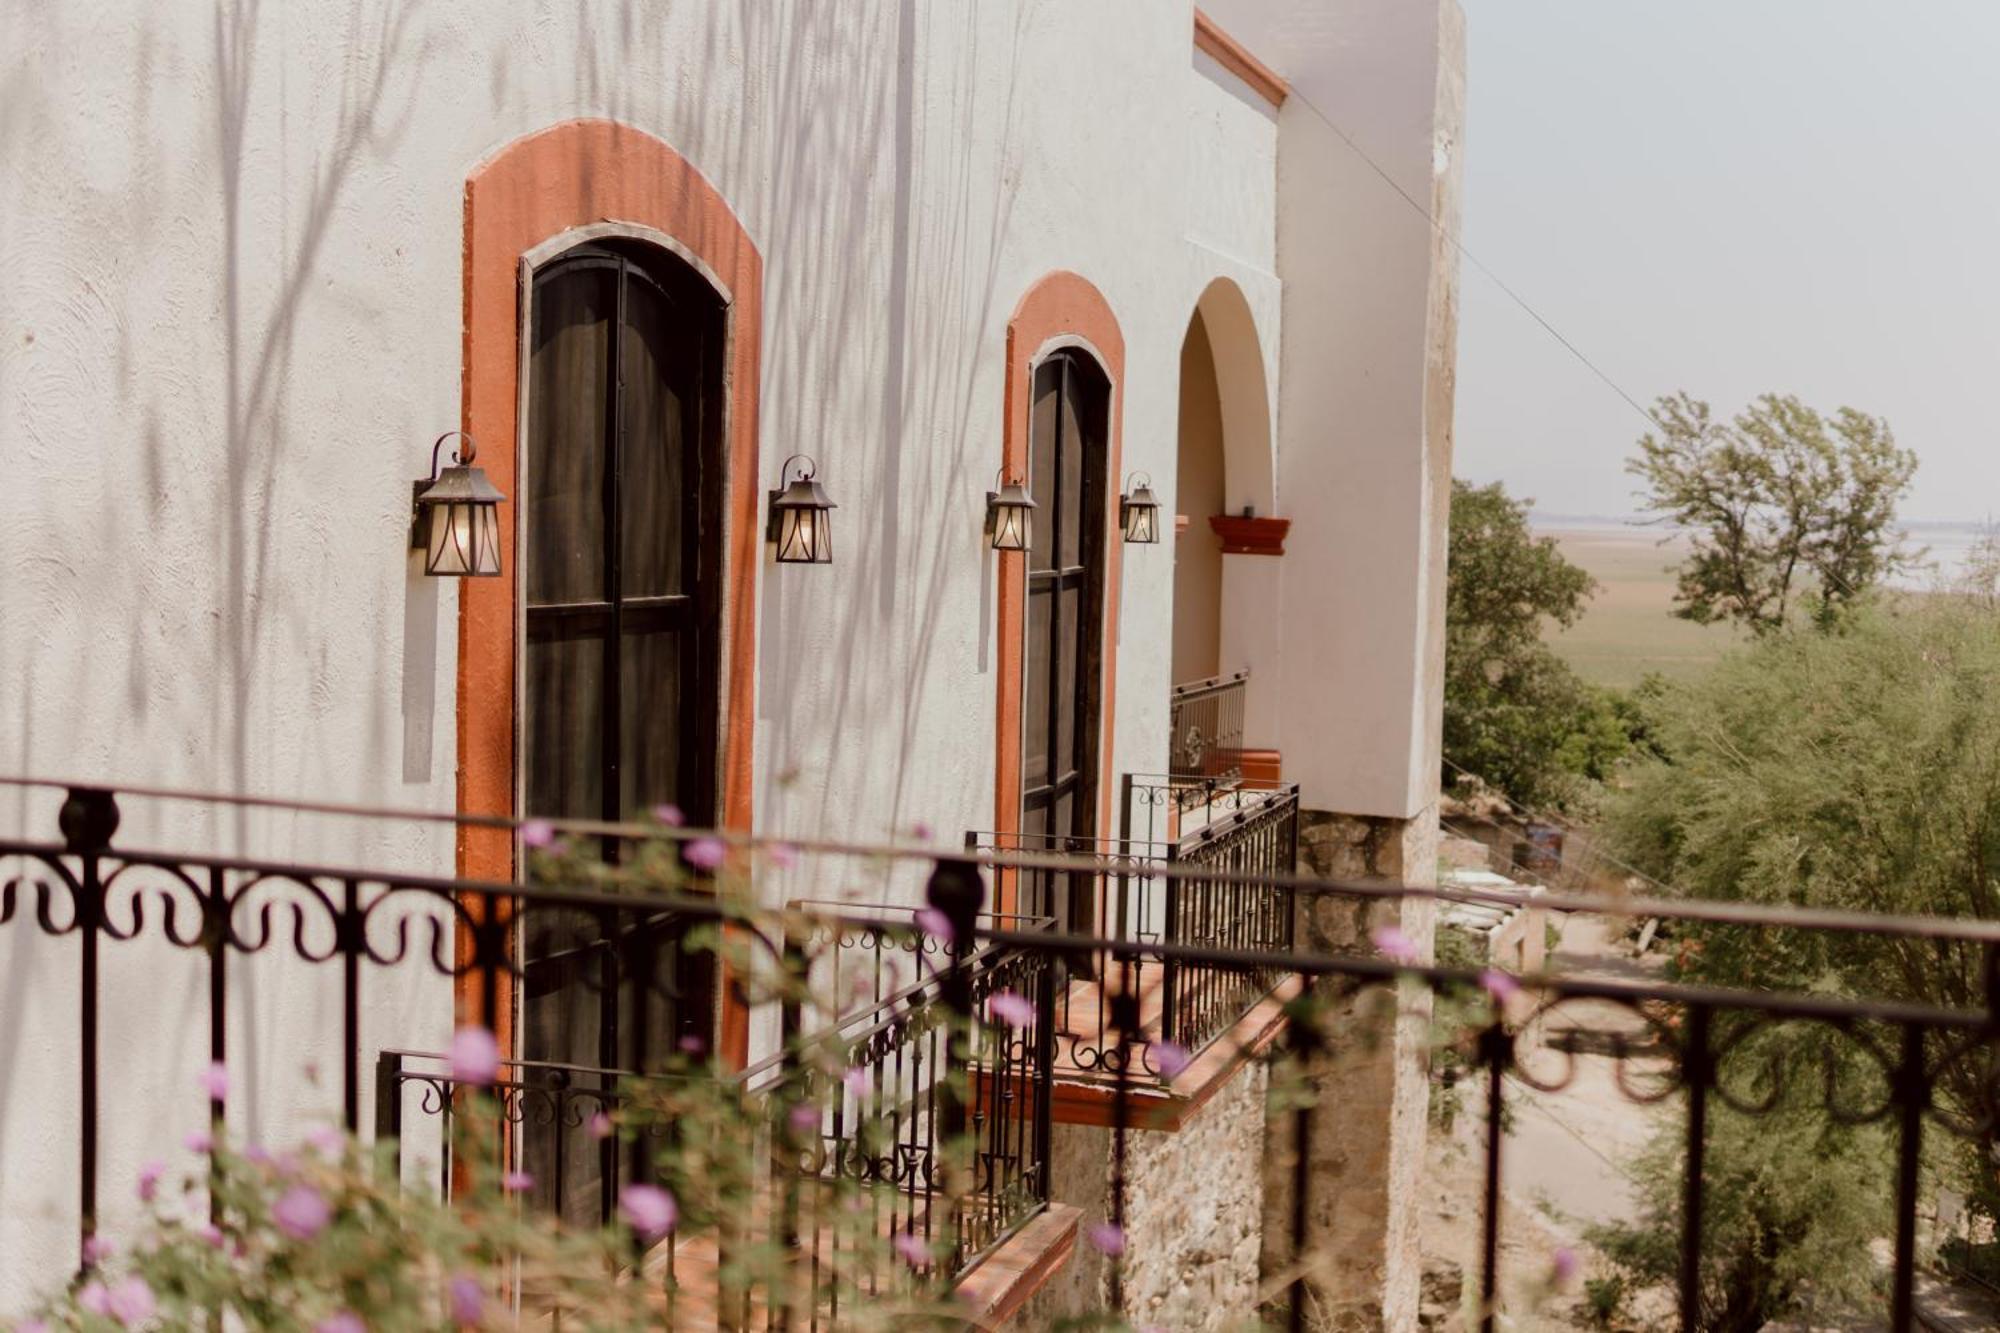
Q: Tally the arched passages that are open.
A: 1